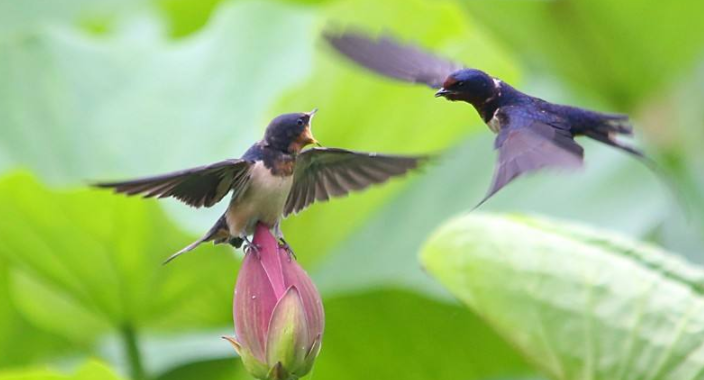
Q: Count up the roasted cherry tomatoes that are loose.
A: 0